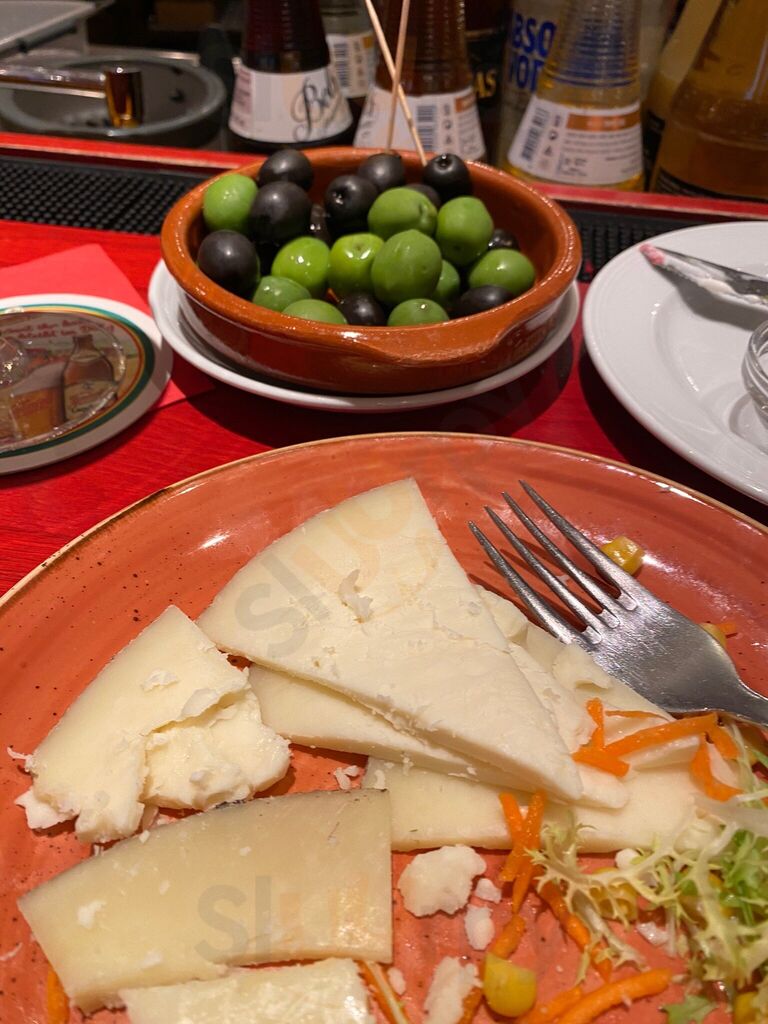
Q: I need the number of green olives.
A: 11